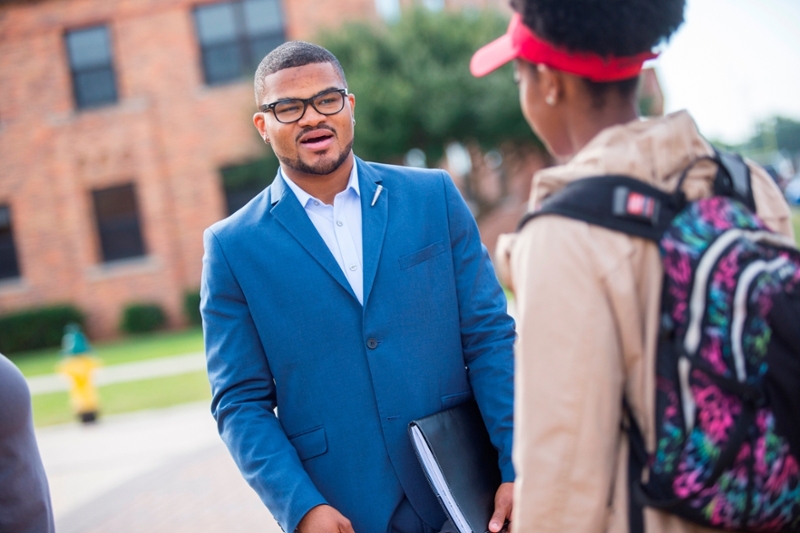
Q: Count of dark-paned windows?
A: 5